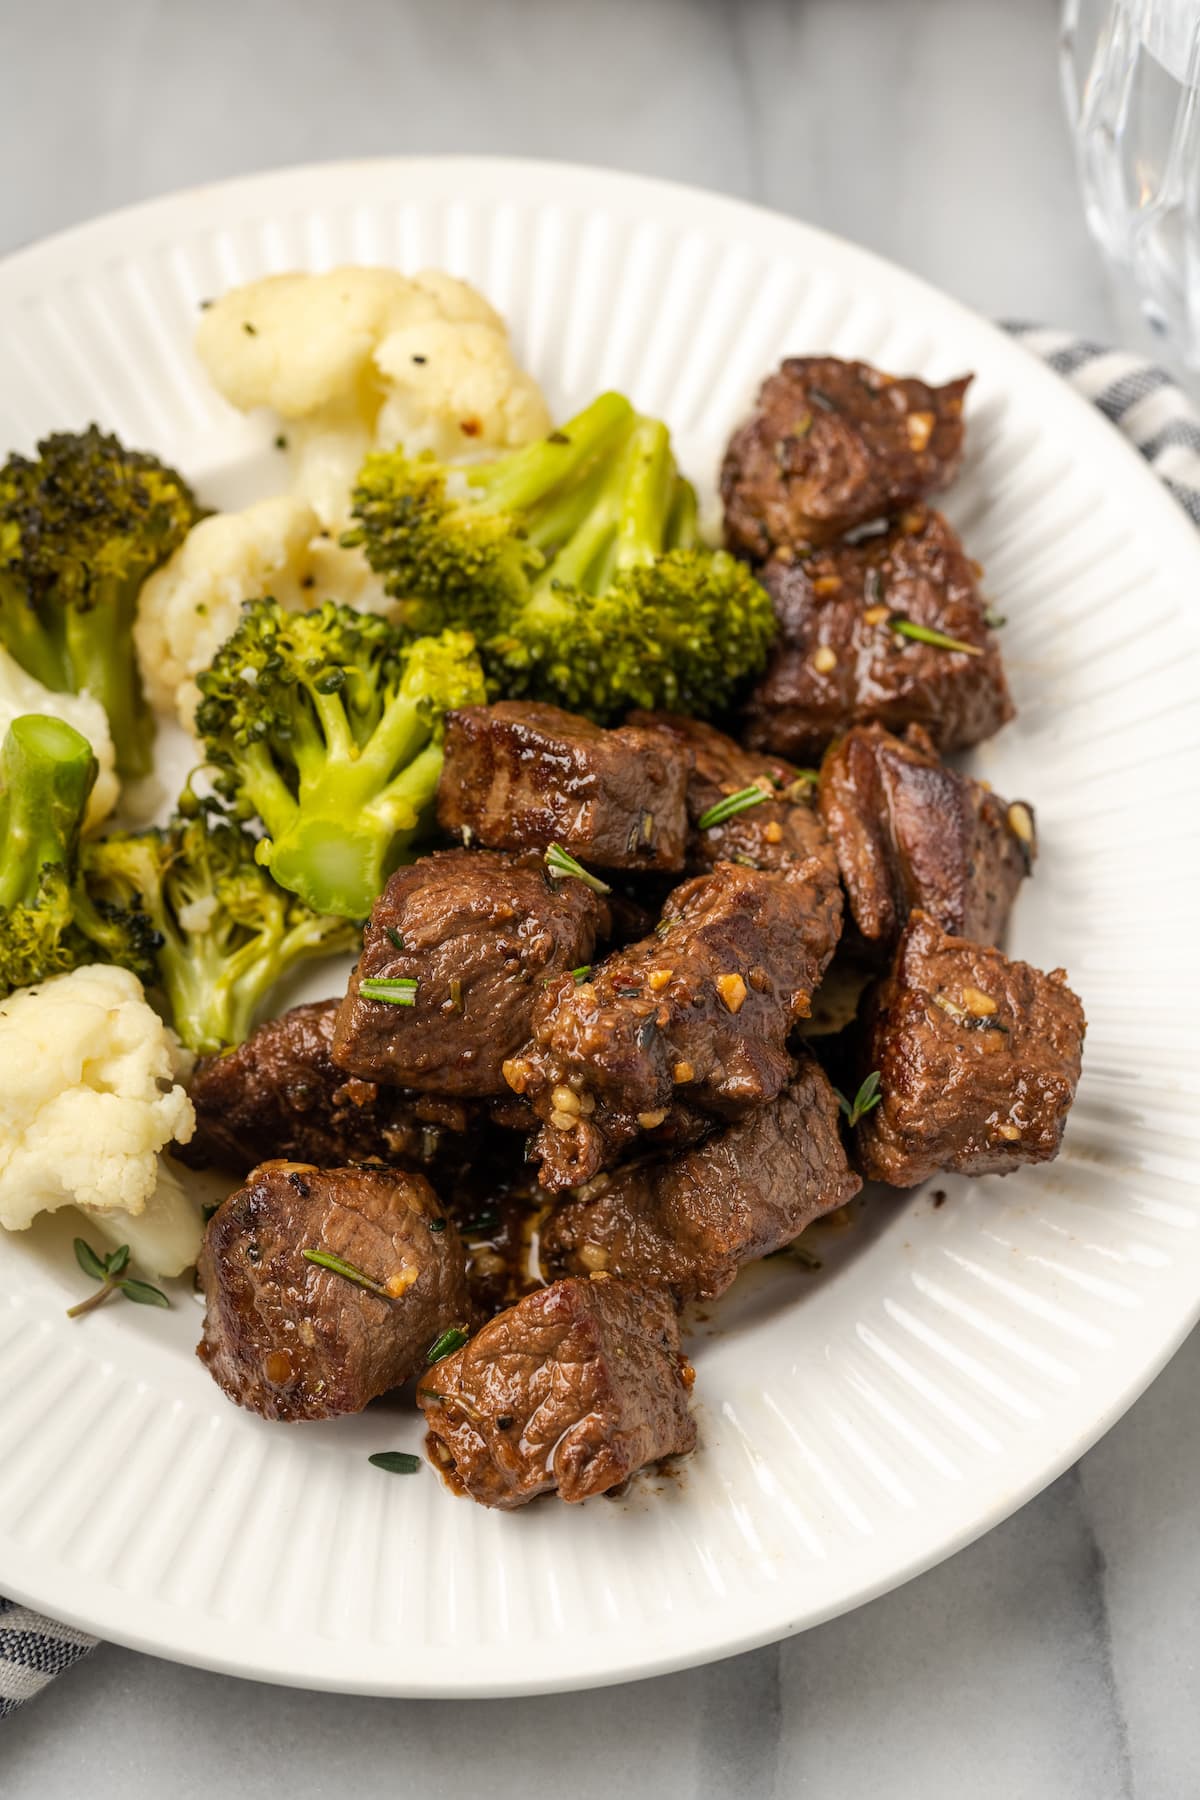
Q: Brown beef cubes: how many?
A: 12